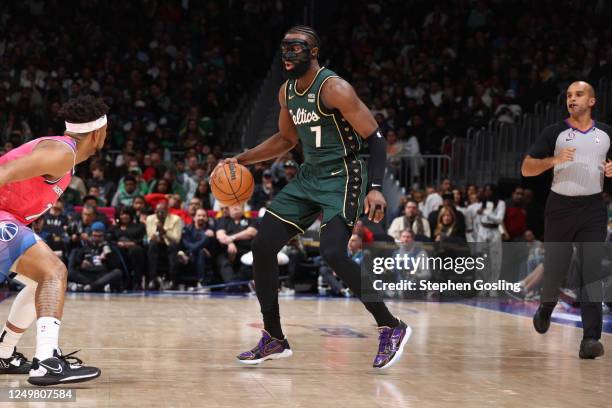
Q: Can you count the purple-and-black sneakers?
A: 2